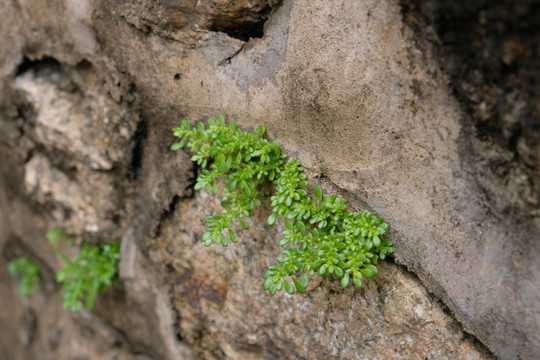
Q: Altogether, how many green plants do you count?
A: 3